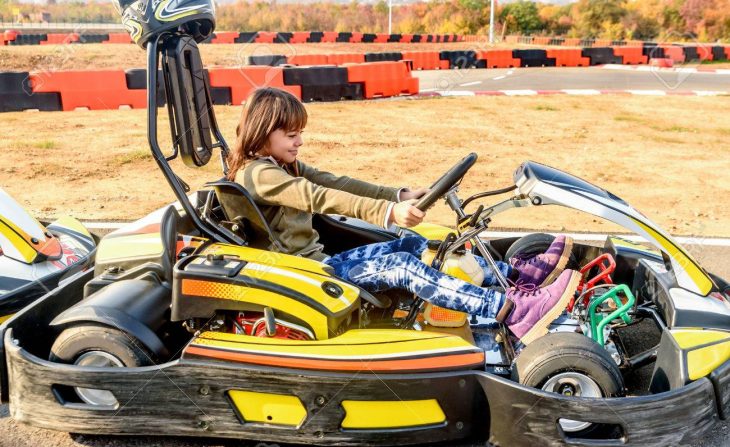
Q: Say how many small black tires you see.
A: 3